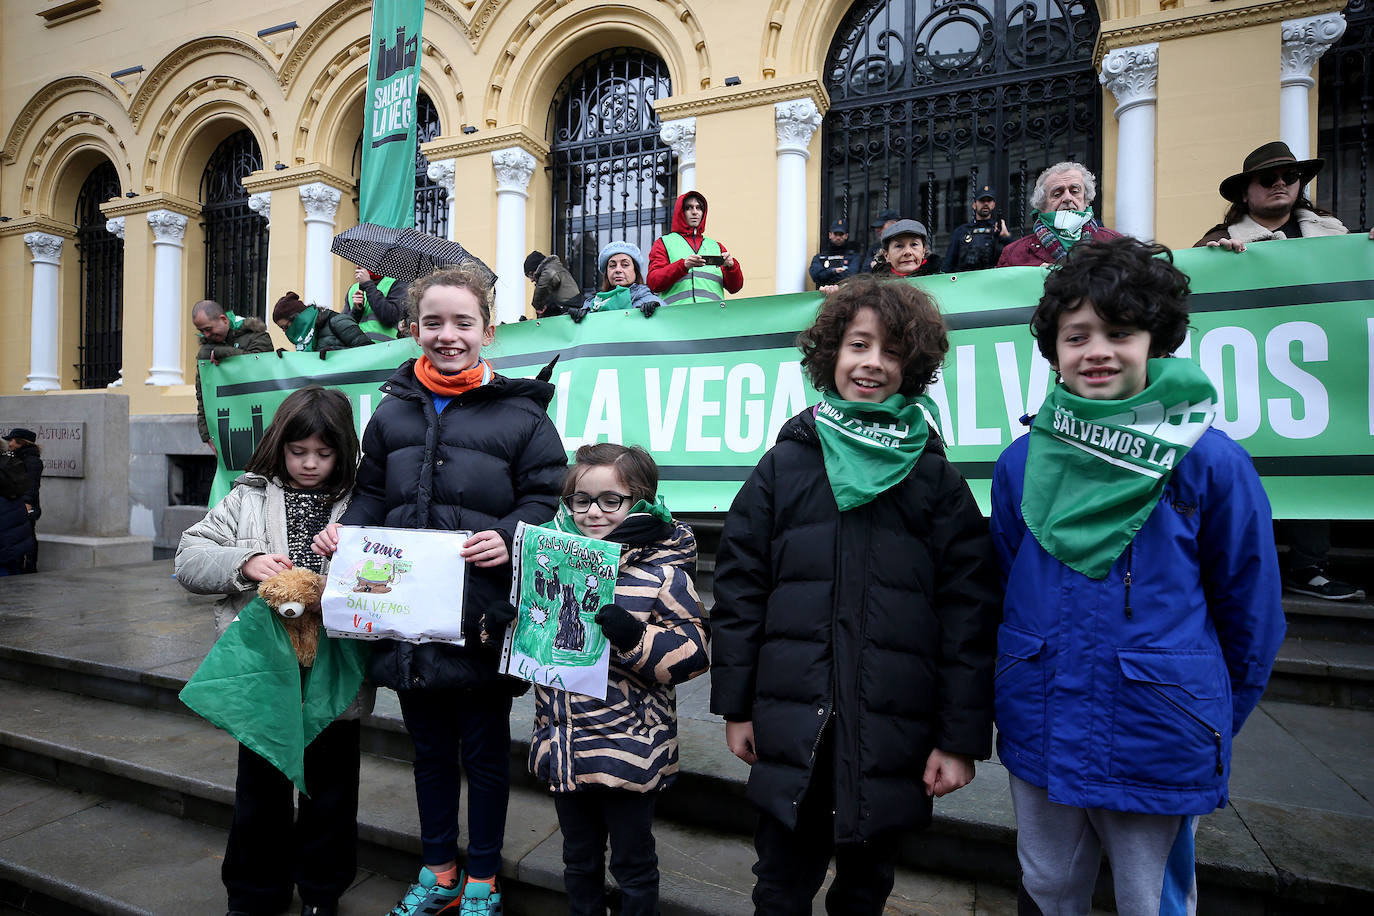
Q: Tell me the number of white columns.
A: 11